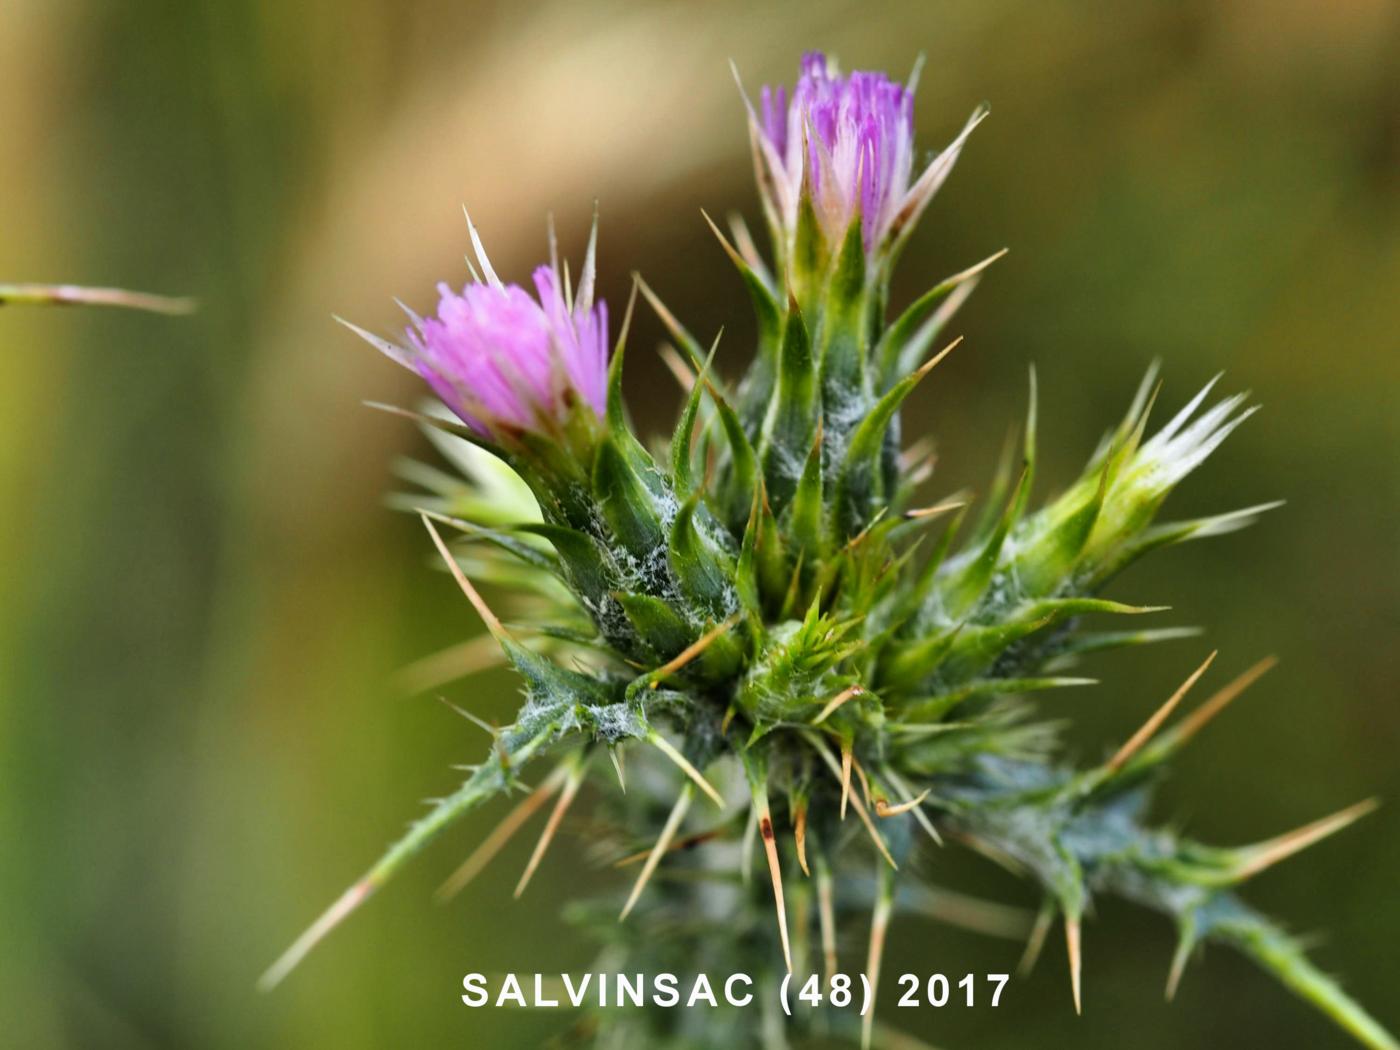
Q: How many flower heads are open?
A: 2